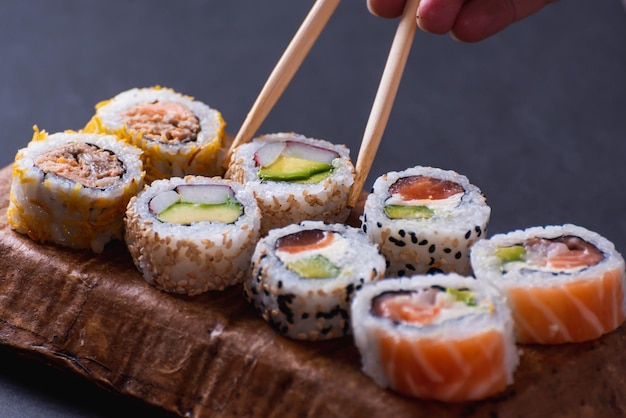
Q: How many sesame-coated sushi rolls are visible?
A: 4